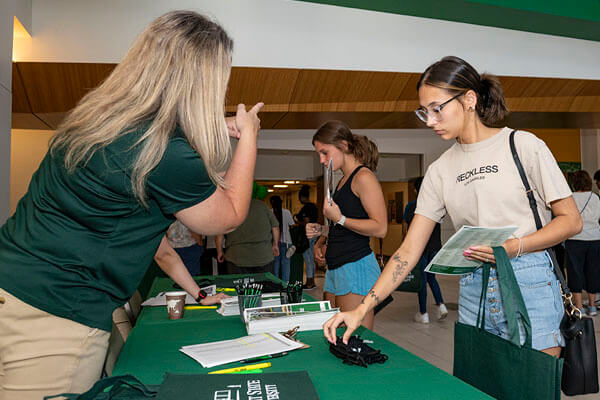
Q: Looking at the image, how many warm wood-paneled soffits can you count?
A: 1